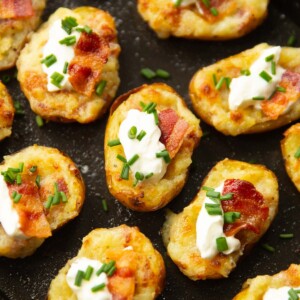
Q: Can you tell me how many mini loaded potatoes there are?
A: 11